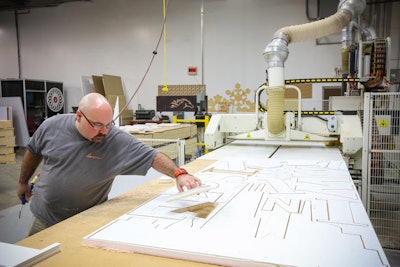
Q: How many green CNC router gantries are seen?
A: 0